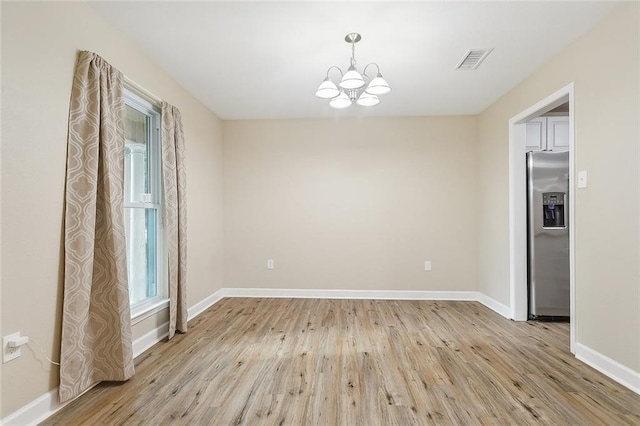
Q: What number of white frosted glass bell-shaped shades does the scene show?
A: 5